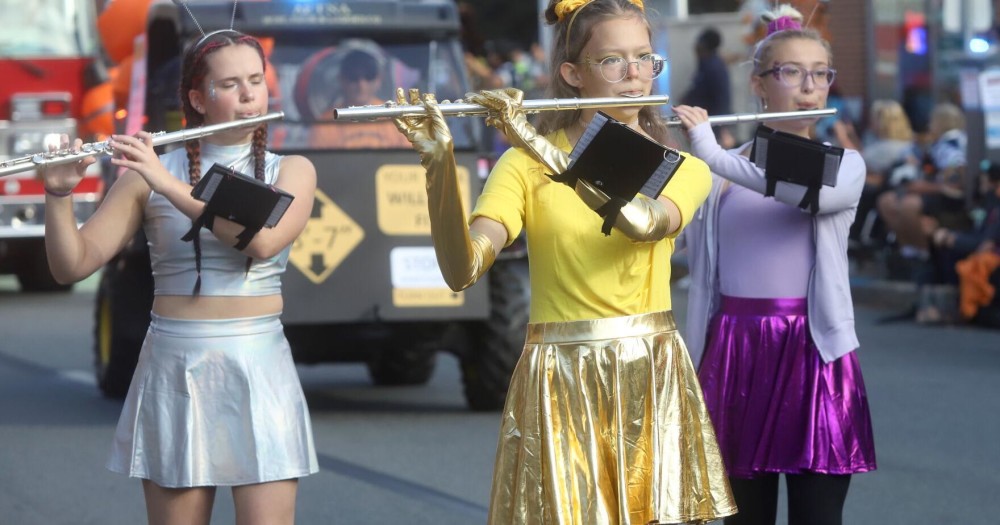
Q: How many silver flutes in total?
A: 3